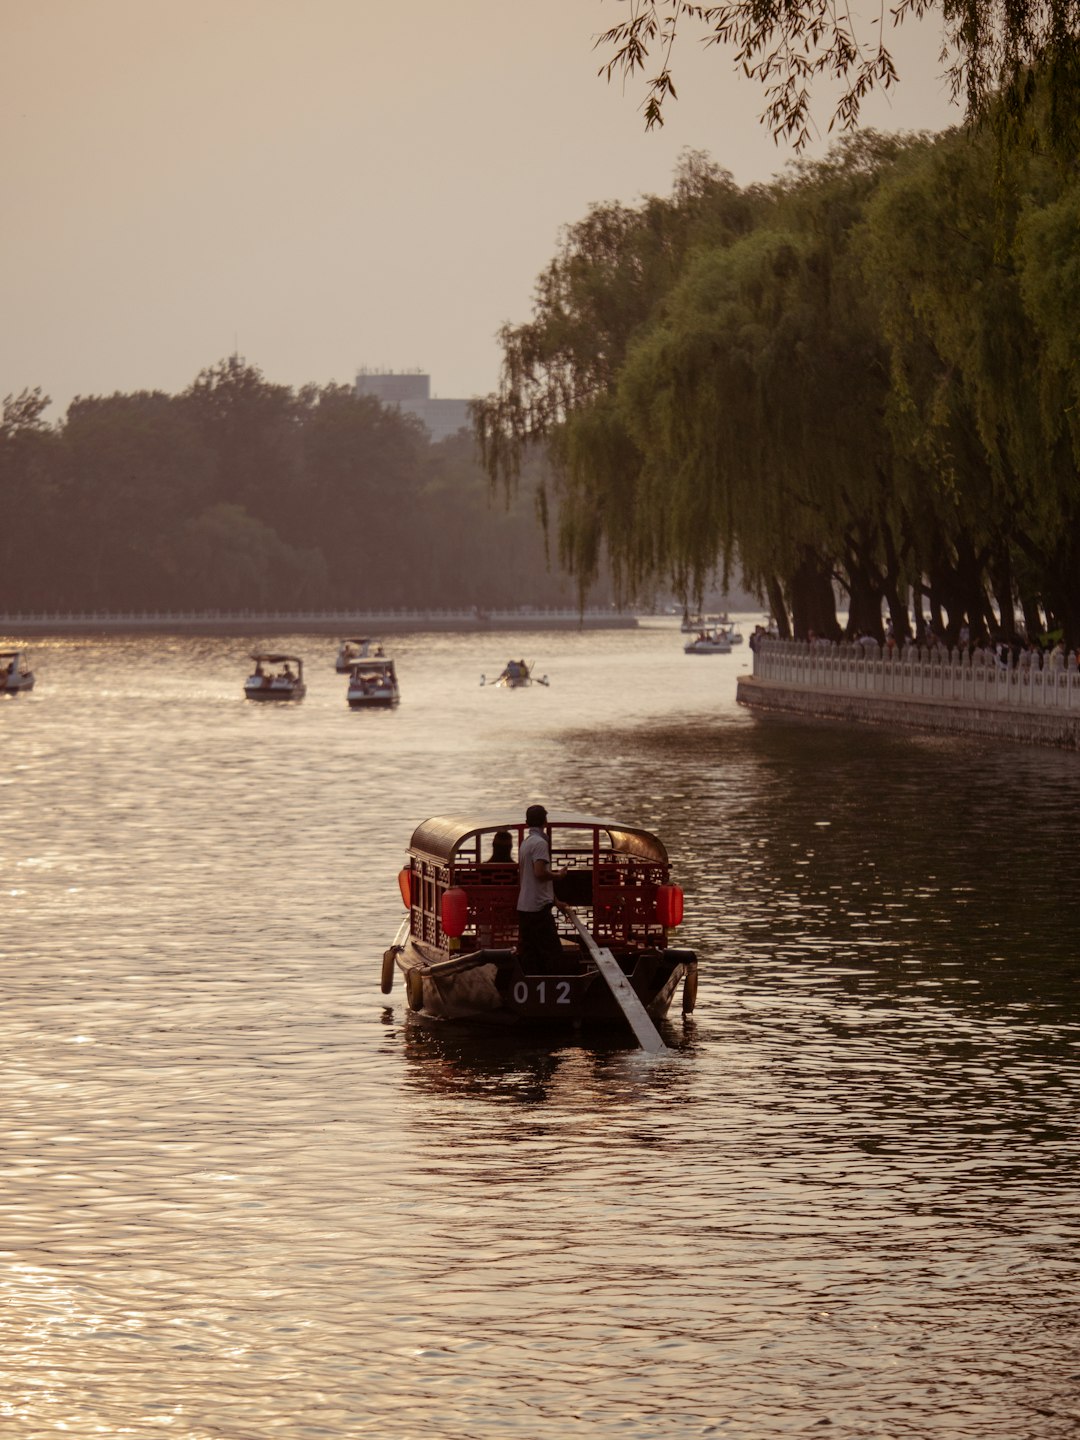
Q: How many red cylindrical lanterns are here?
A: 3